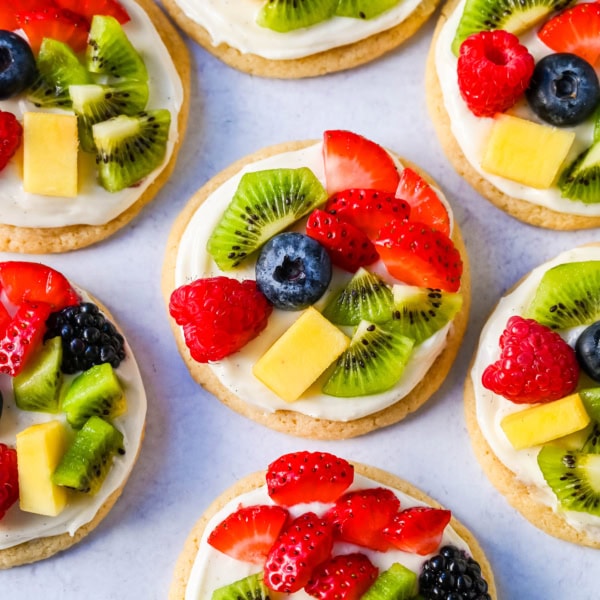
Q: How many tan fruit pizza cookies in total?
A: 7